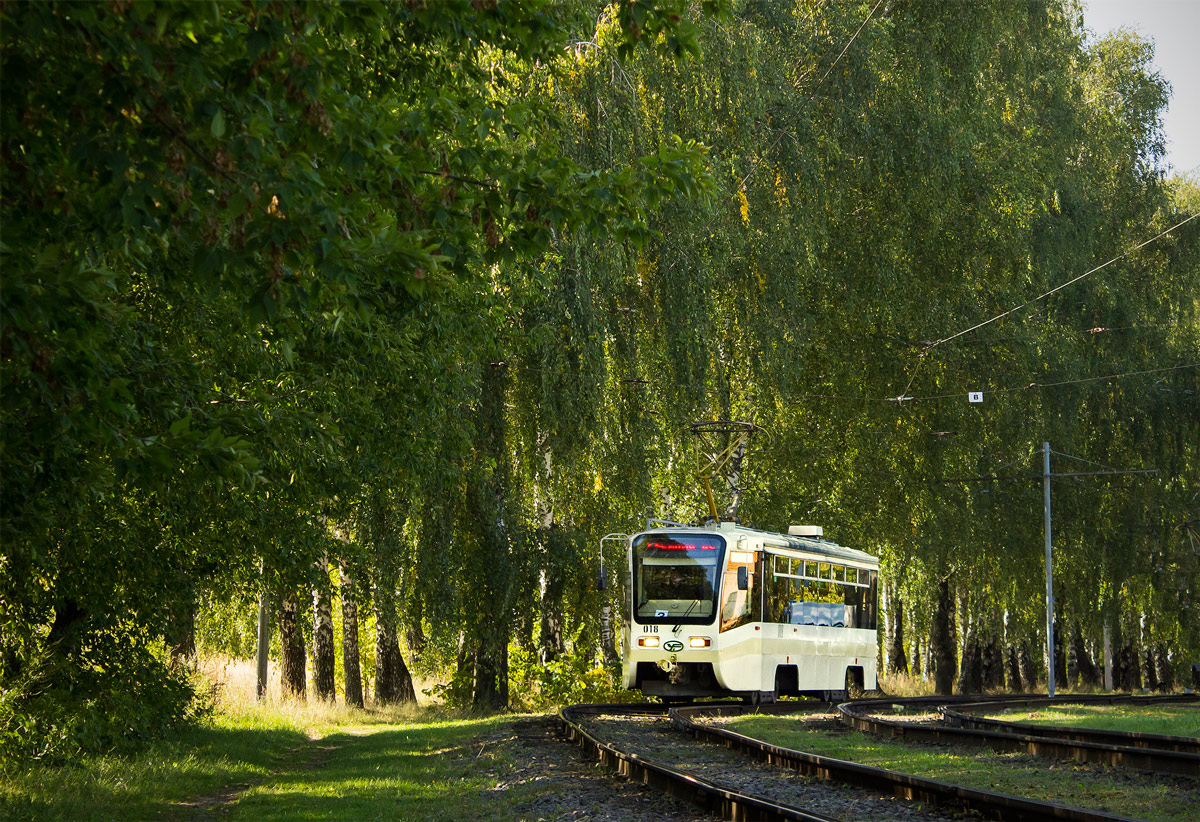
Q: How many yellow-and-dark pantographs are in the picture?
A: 1